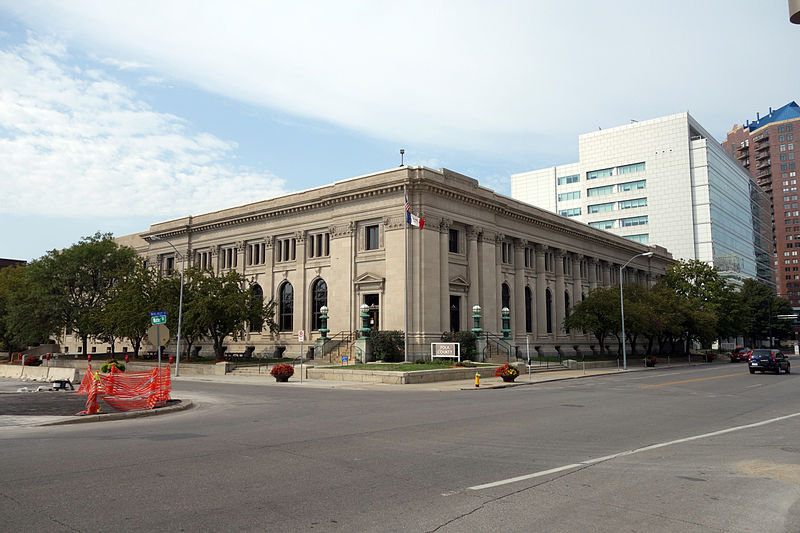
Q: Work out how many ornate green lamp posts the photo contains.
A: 4